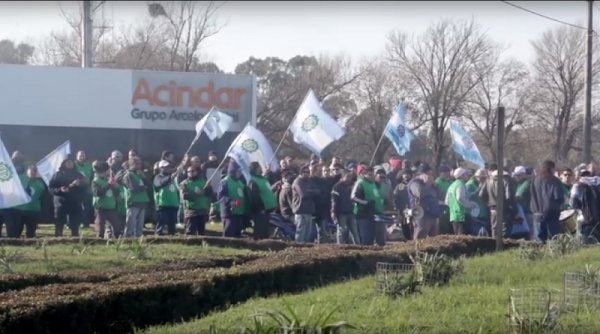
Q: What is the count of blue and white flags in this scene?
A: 2